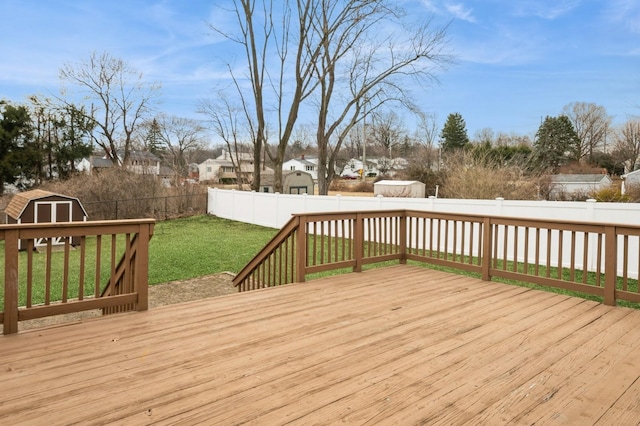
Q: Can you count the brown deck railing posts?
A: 7